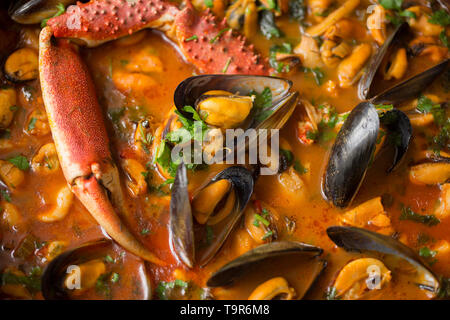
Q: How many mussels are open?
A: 7